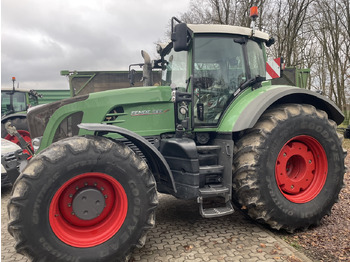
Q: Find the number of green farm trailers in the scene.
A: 2